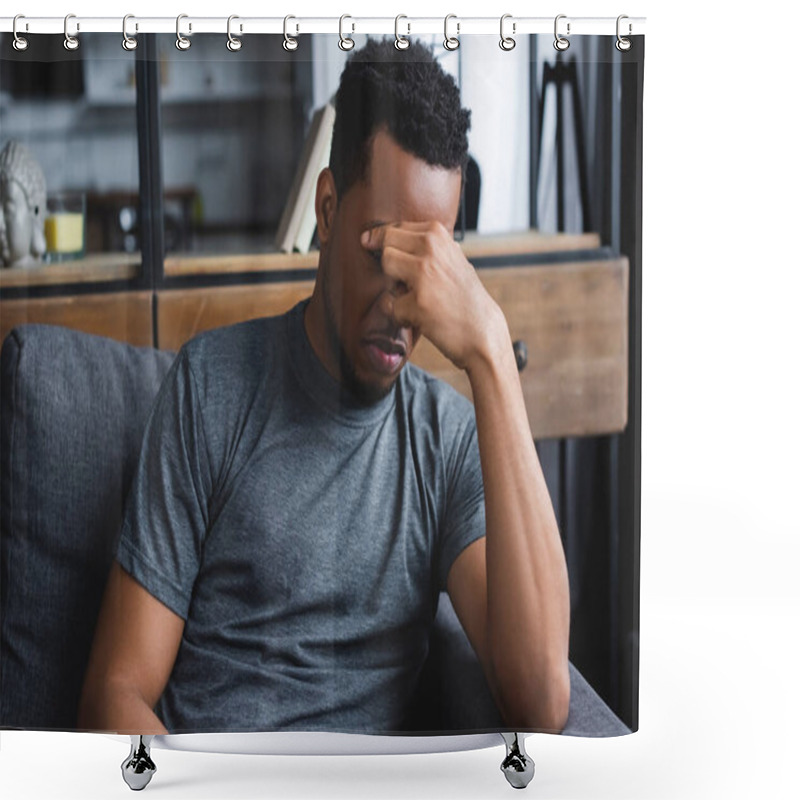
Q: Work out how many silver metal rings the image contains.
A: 12